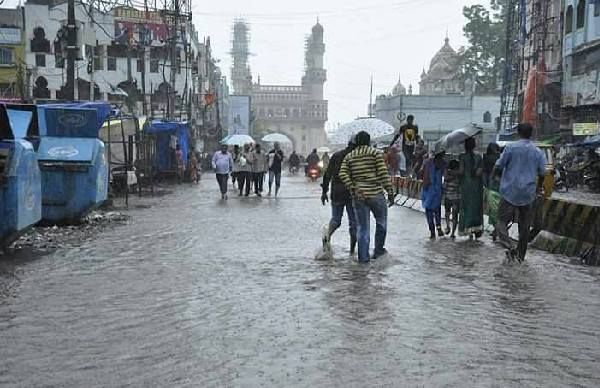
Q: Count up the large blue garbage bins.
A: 2